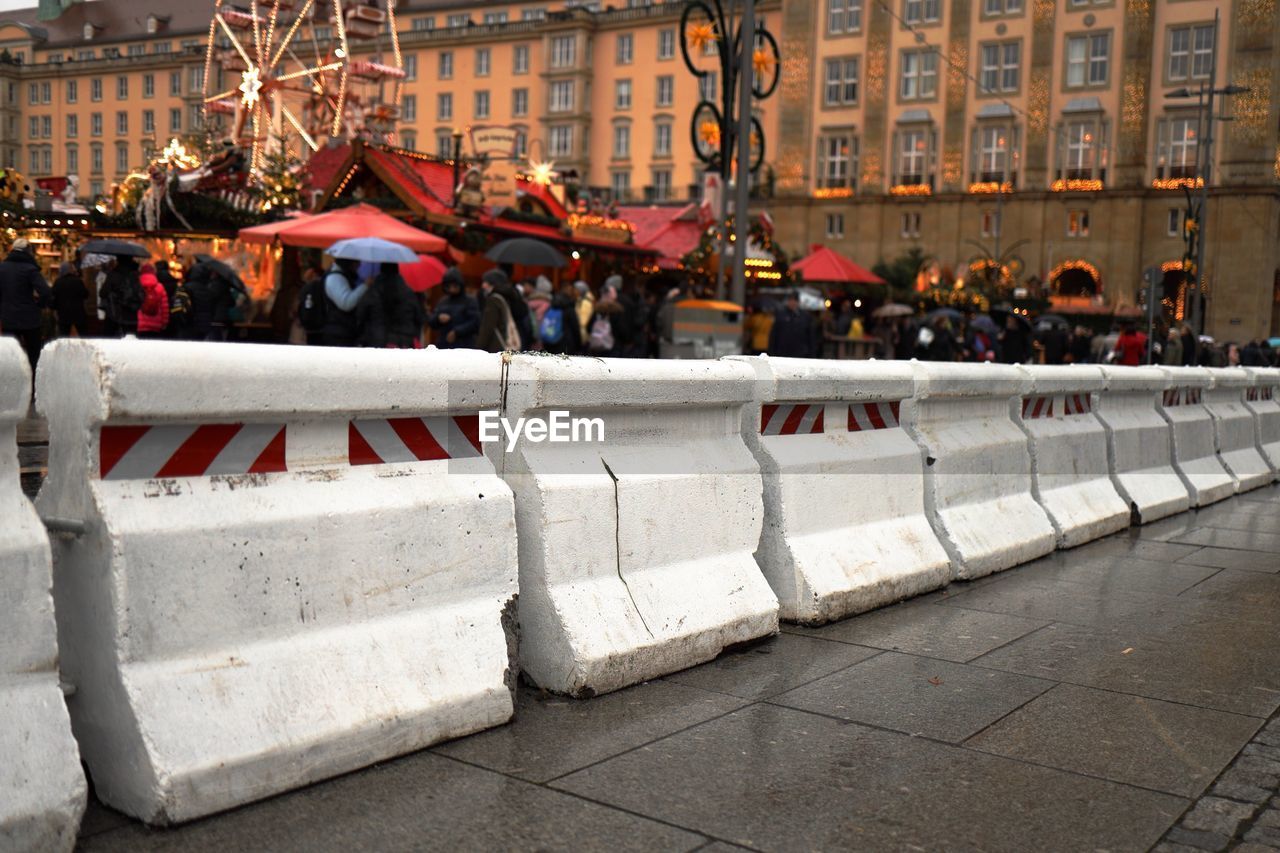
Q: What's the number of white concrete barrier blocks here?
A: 10